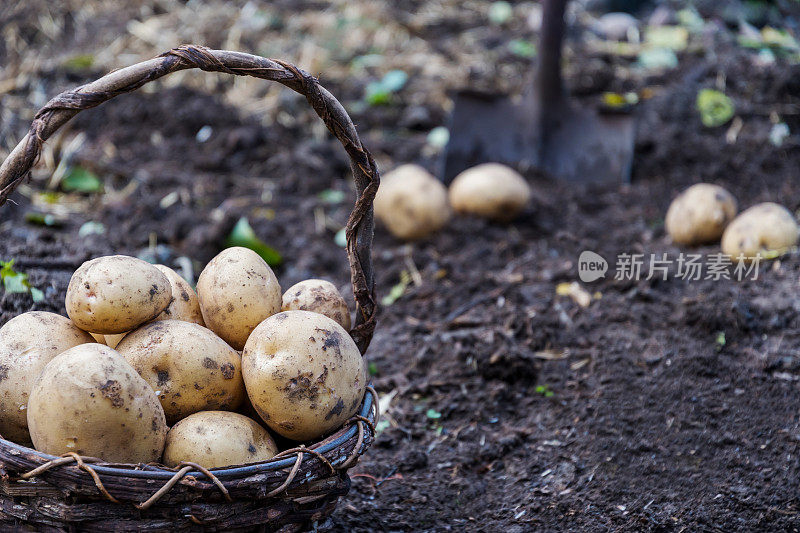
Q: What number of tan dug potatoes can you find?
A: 13